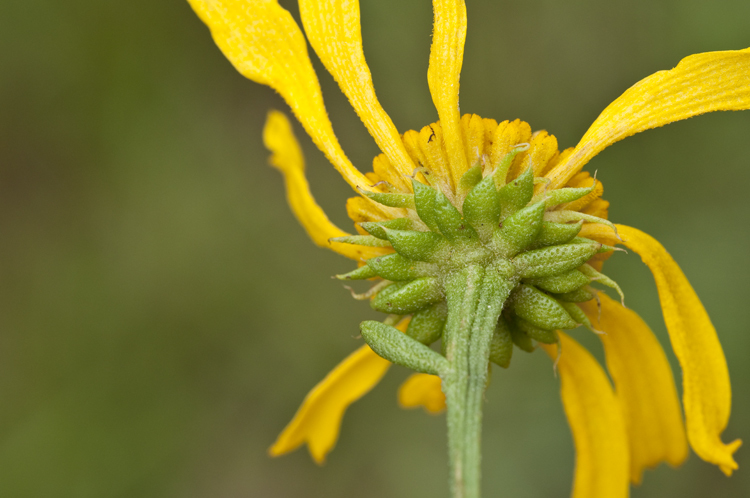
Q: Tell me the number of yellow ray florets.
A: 10